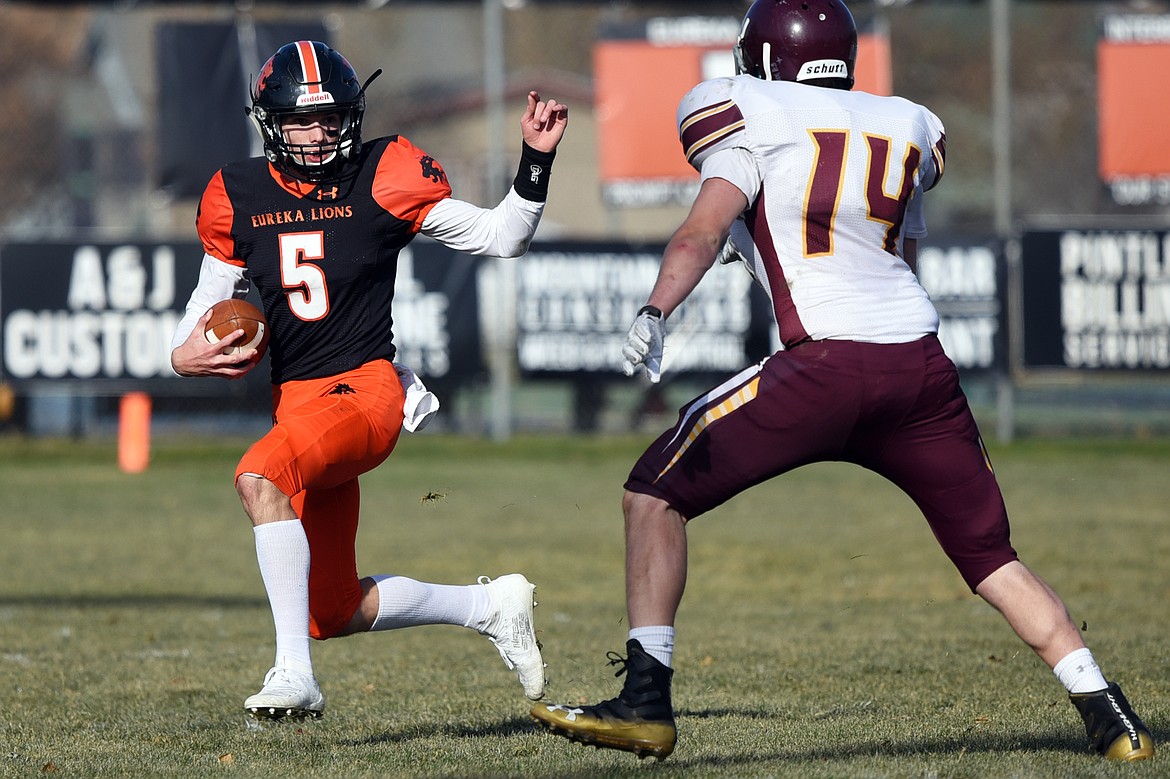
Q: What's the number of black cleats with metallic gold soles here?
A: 2